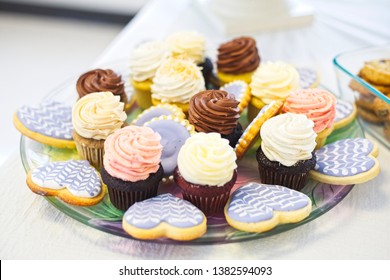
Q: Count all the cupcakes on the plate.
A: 12